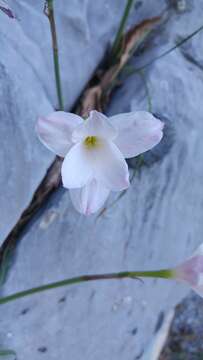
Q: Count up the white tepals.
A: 6